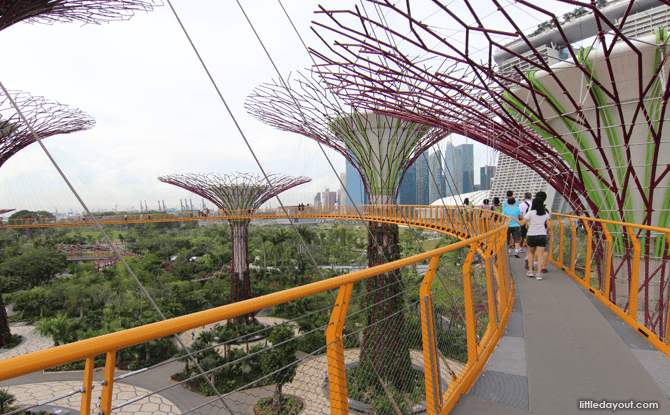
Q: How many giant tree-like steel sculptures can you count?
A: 5